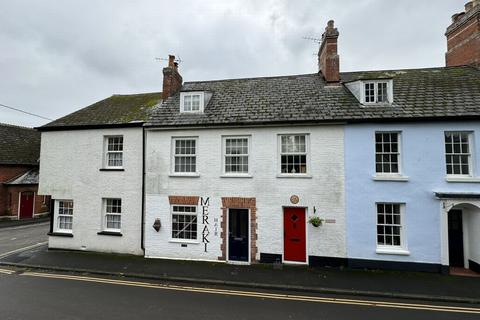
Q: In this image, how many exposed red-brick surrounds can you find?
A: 2